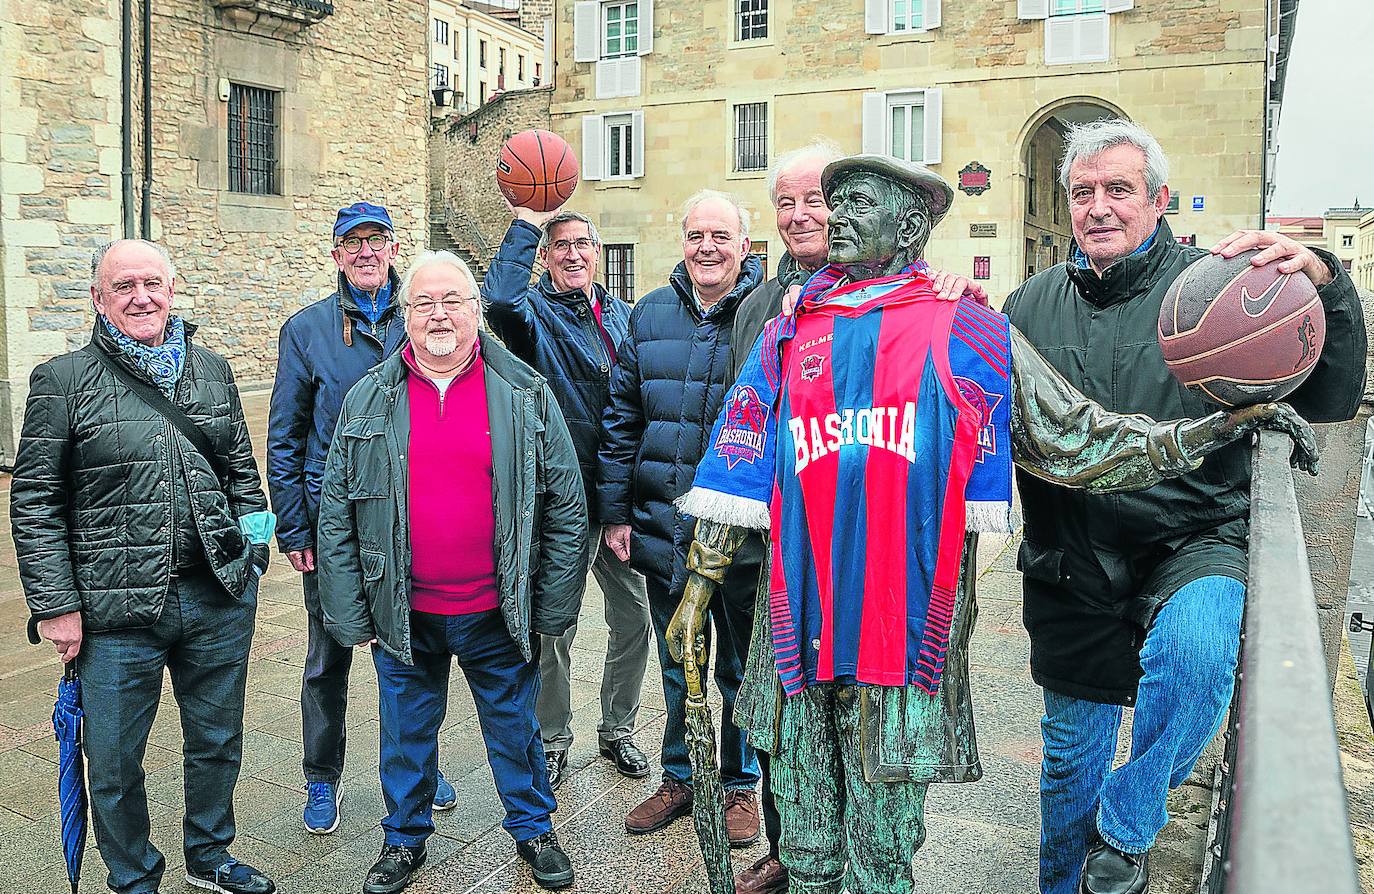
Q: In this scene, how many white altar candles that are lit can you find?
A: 0